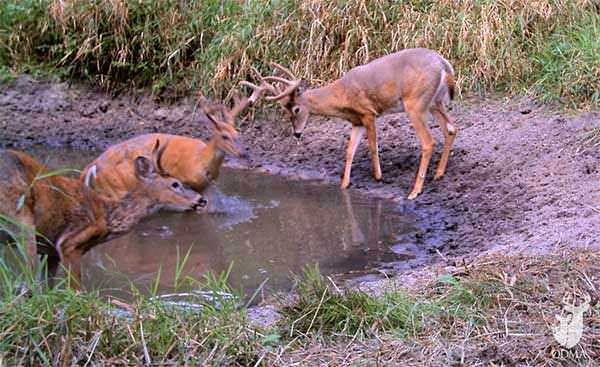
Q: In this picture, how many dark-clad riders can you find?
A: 0